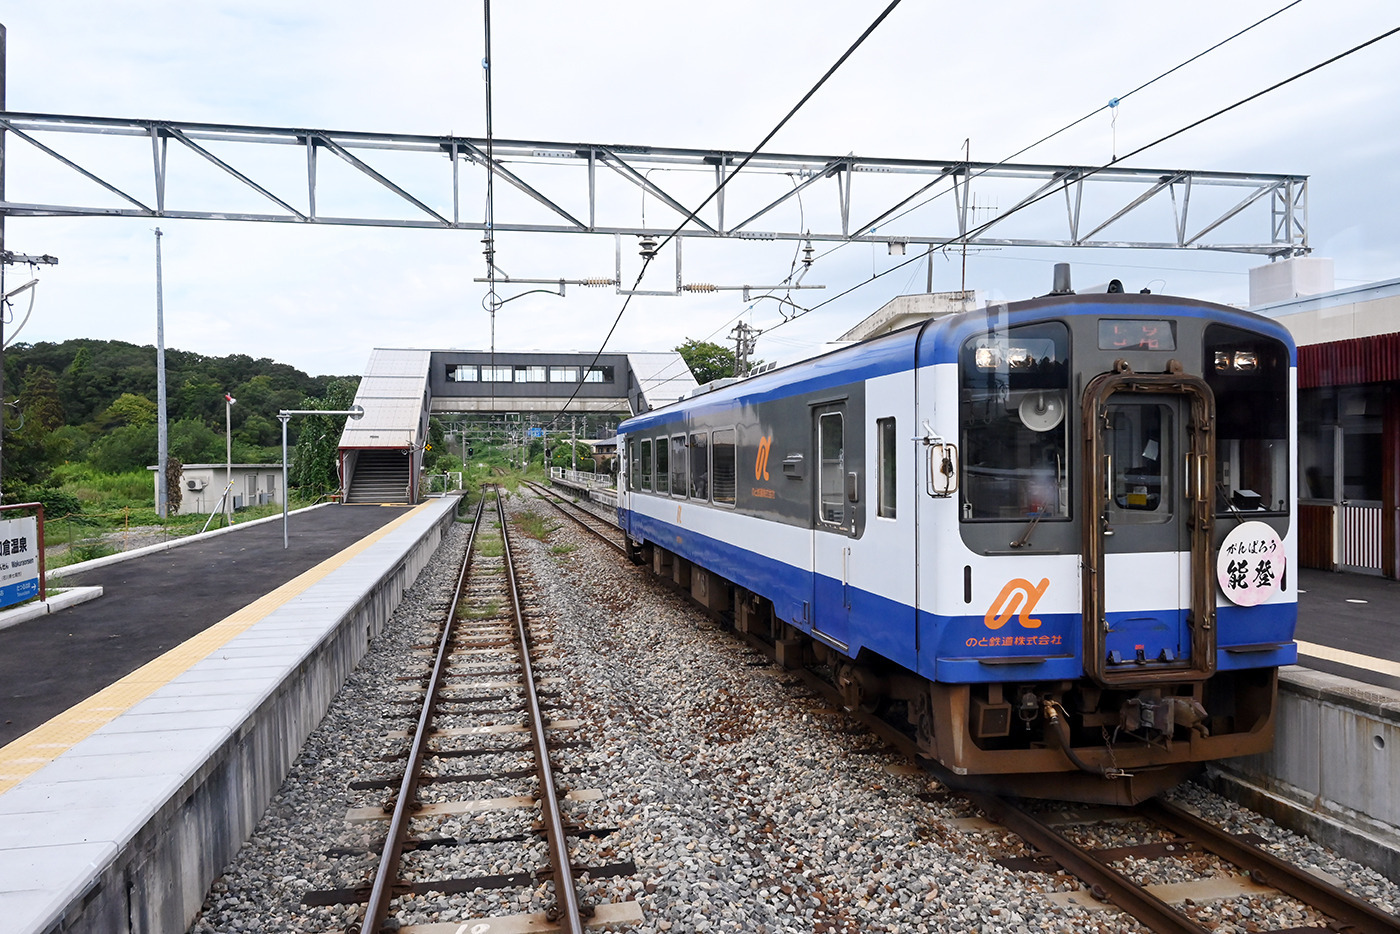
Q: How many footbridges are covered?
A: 1